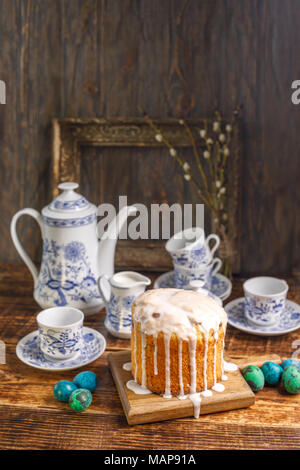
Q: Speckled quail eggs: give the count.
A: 7